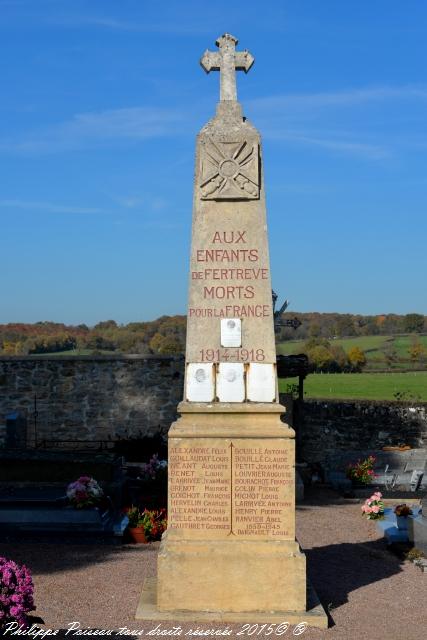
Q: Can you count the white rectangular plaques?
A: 4